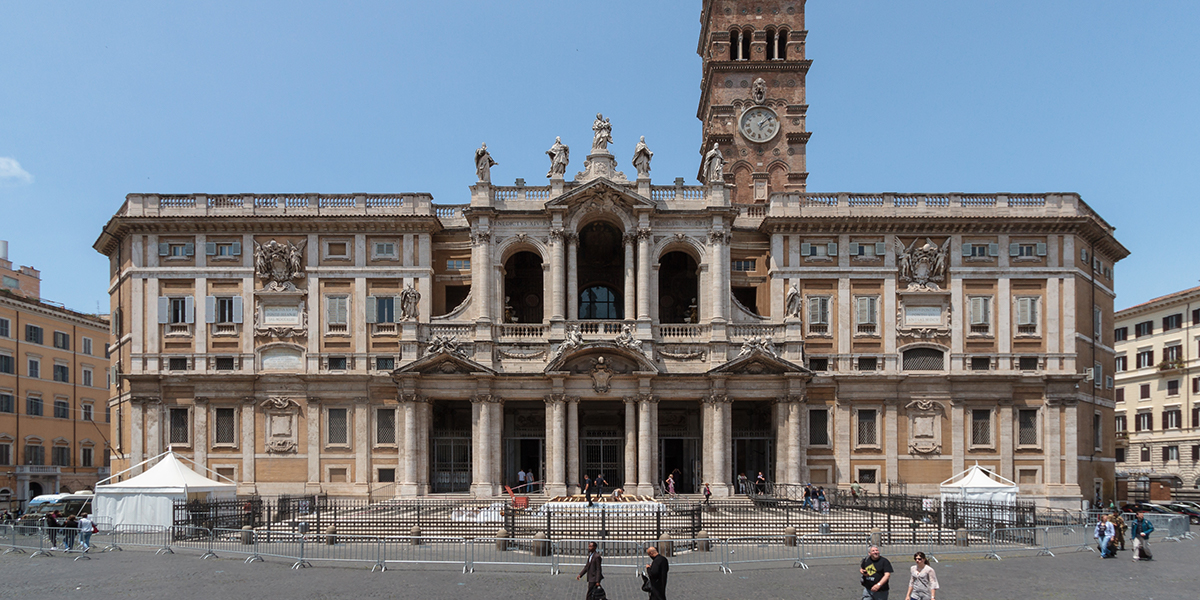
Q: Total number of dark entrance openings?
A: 5